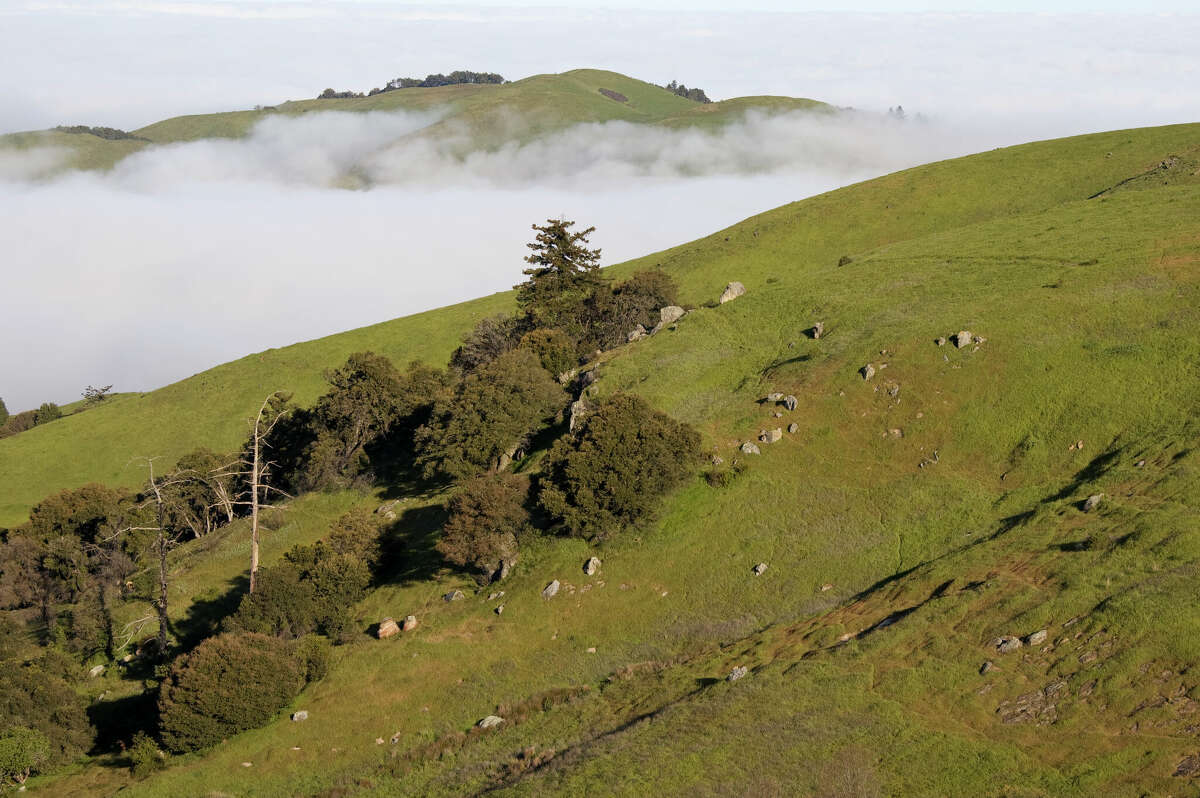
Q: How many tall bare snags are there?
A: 2